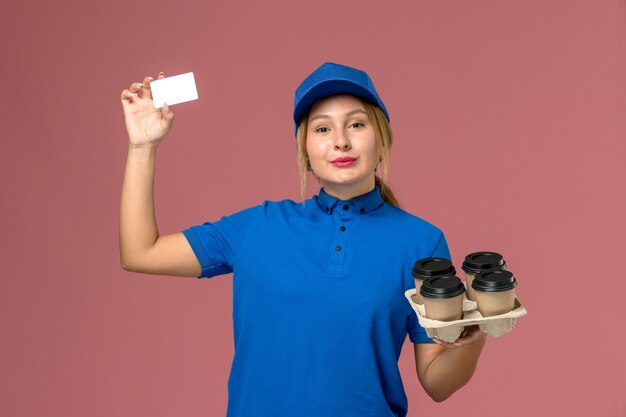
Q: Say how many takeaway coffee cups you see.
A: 4